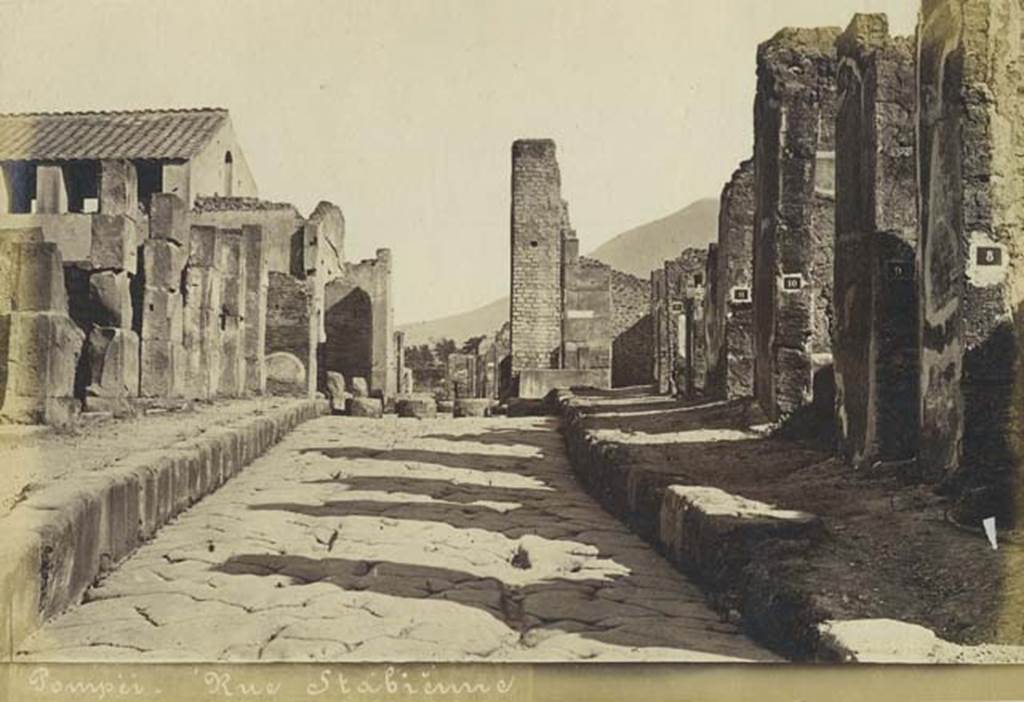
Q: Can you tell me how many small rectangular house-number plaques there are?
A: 5